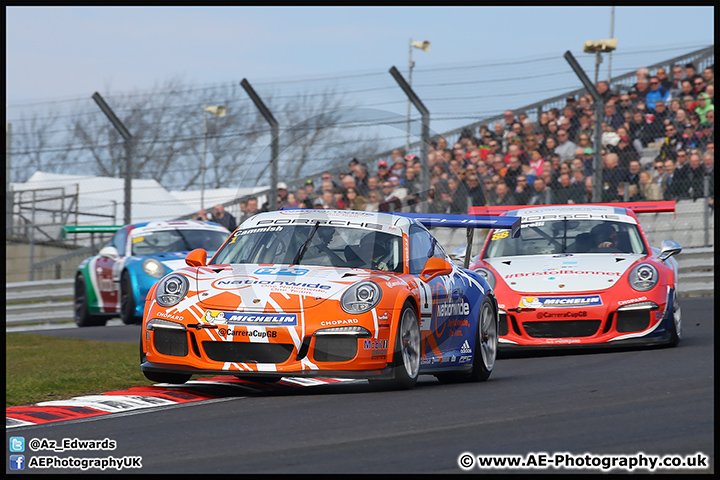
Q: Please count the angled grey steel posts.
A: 4